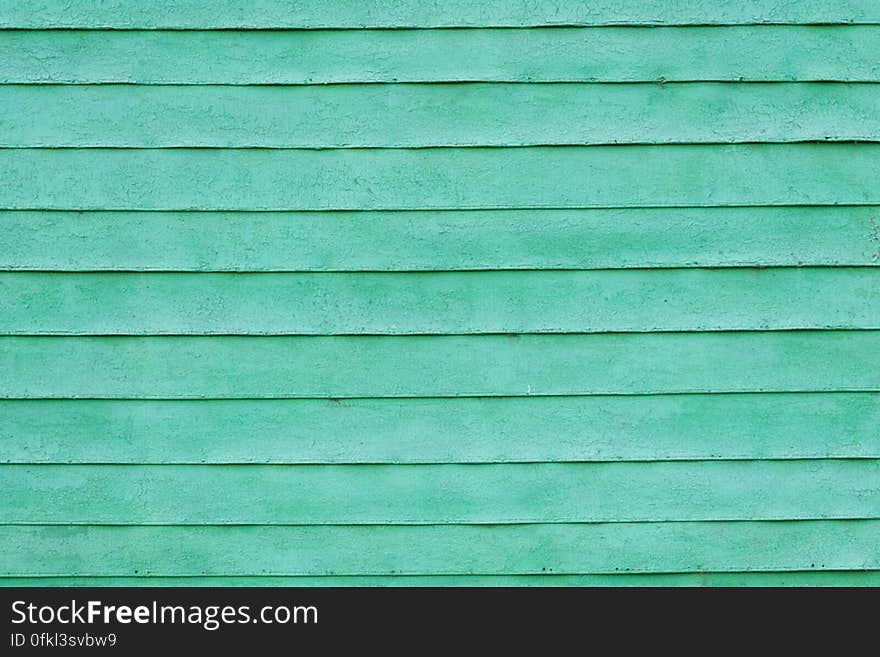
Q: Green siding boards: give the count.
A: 11